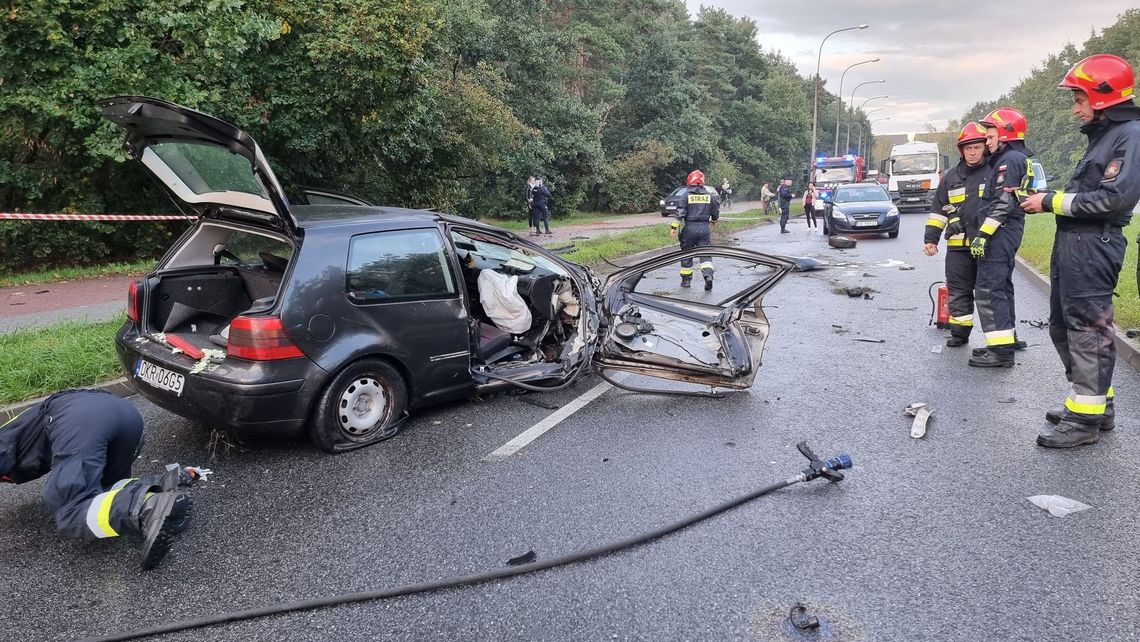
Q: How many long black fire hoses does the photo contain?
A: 1